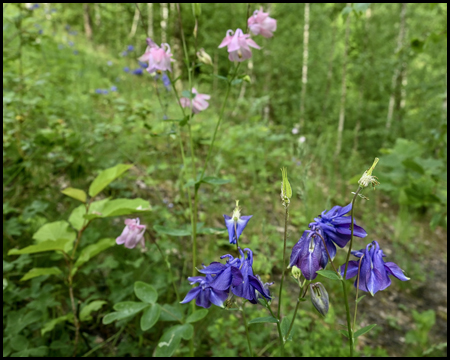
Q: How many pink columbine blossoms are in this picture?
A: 5